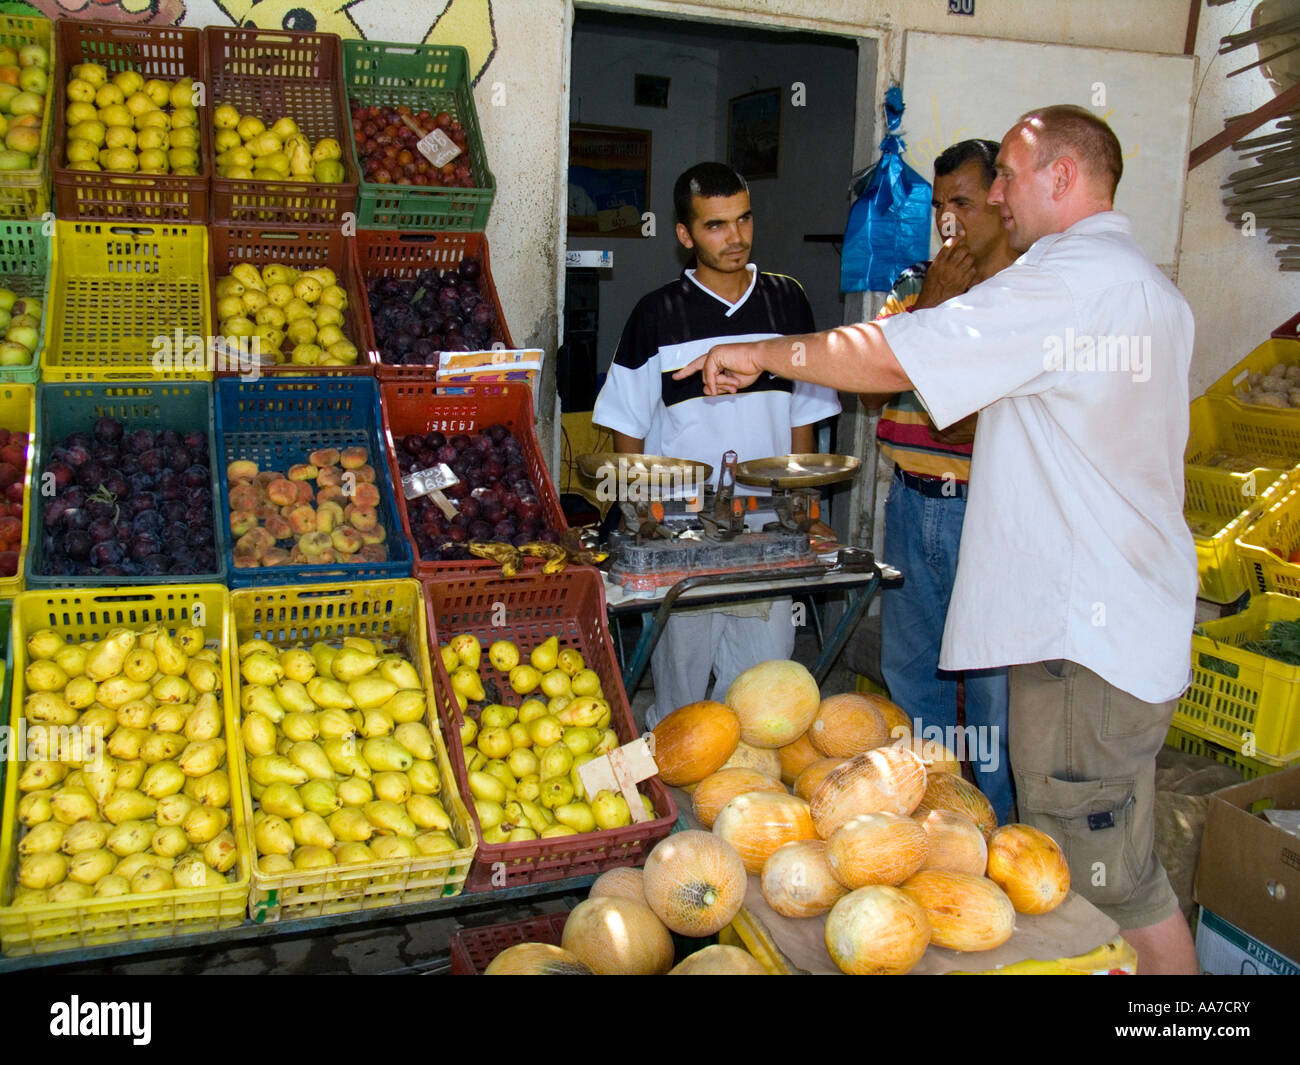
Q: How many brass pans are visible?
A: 2